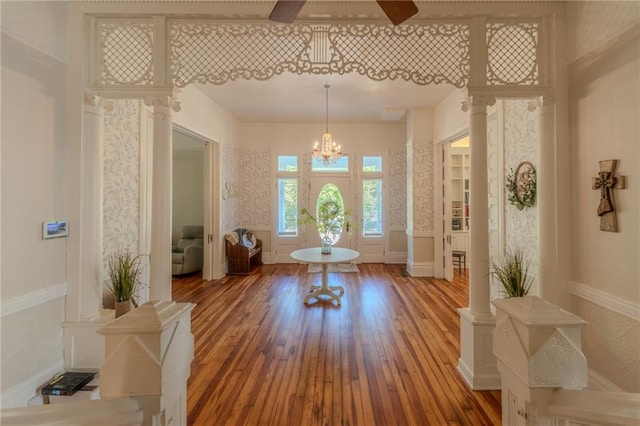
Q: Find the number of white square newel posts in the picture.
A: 2